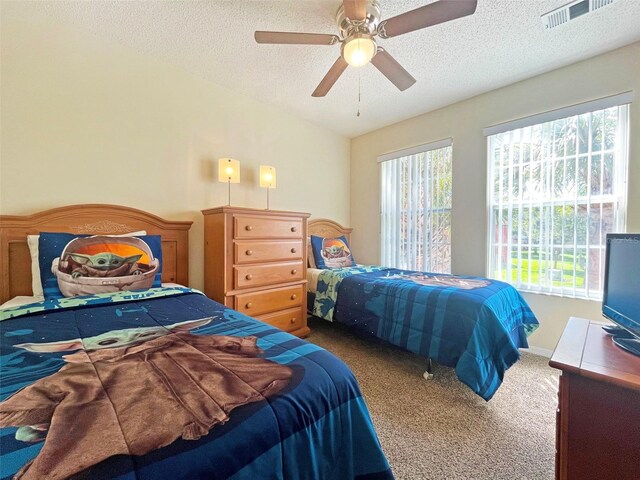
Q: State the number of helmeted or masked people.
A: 0